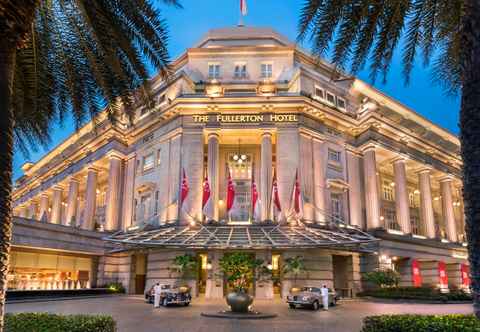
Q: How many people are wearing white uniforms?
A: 2